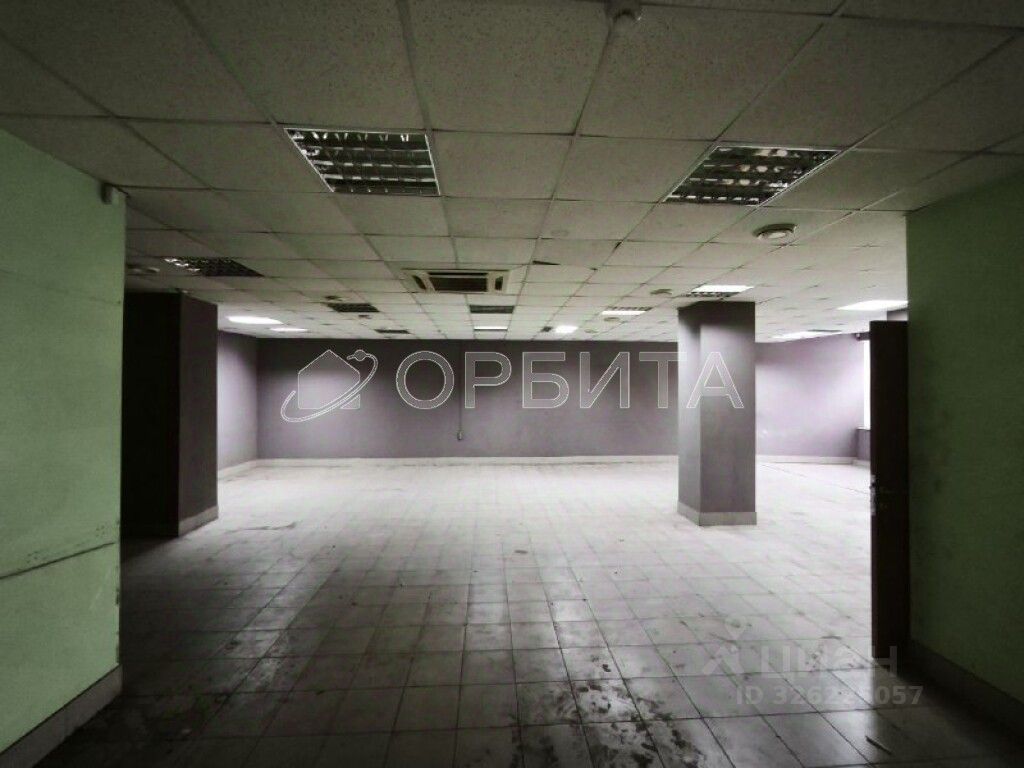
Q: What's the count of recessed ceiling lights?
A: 14